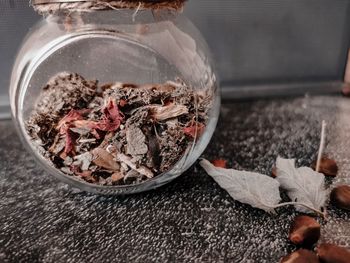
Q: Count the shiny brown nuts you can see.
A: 5